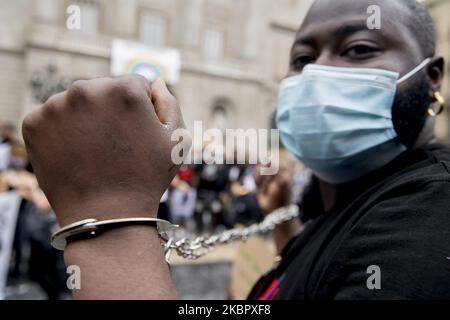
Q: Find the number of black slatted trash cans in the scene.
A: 0